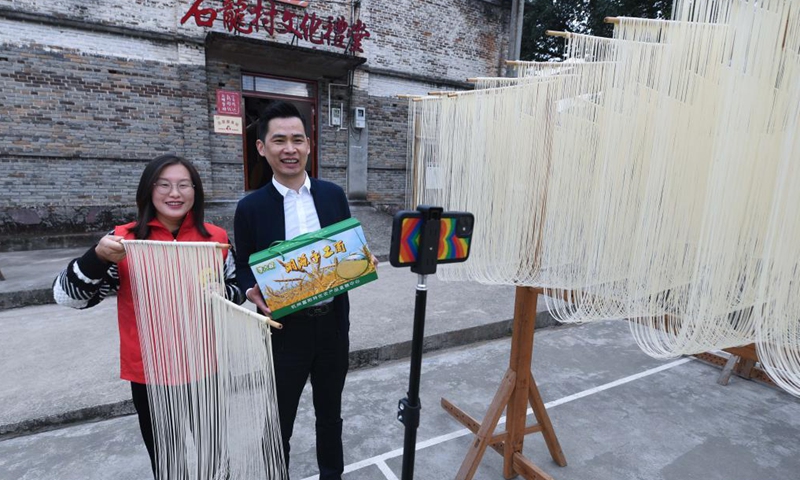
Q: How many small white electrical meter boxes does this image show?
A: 2